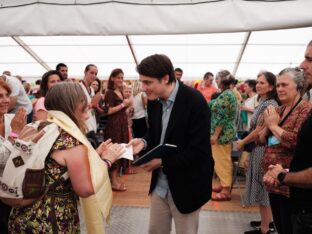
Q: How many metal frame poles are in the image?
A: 3